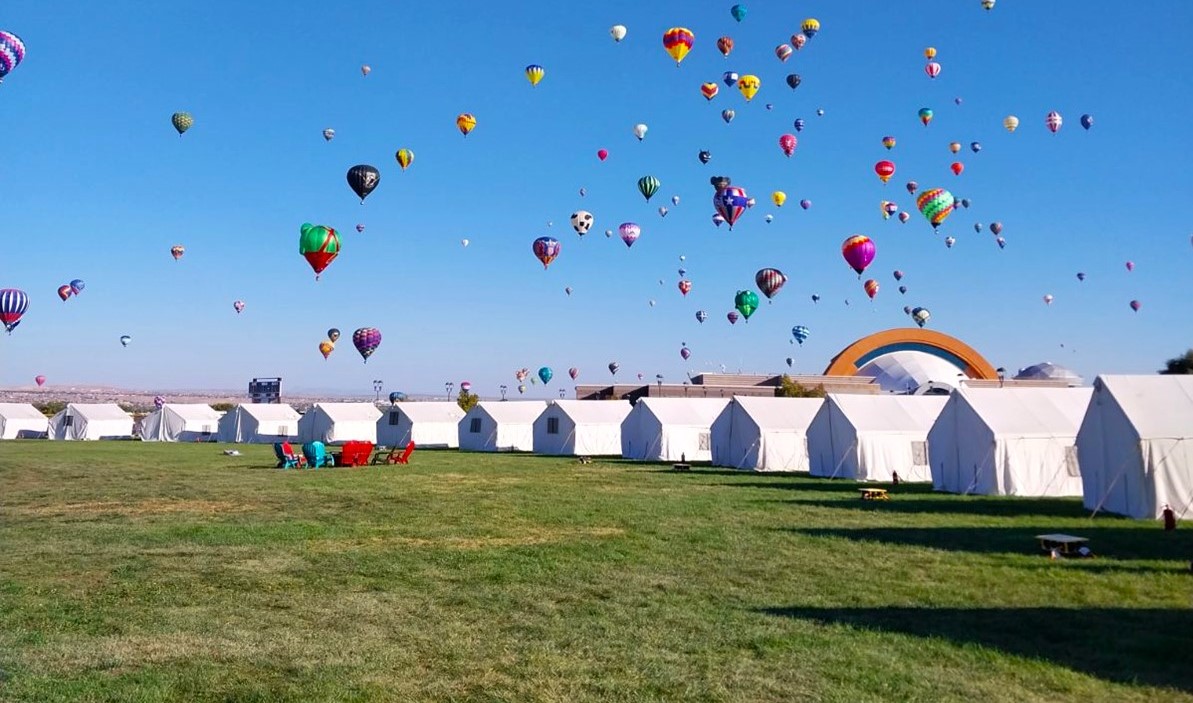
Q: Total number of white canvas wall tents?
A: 13